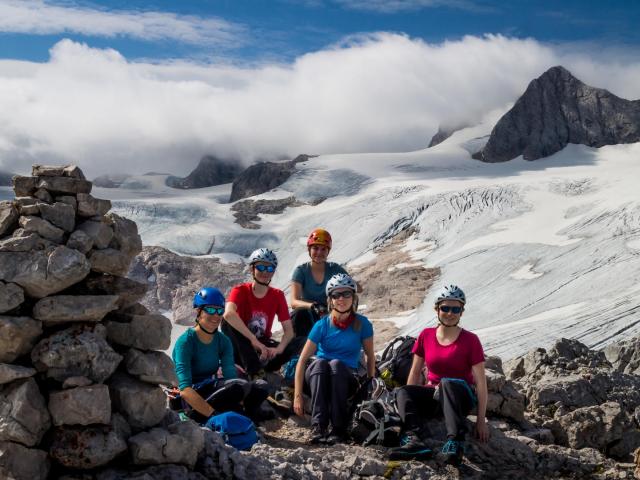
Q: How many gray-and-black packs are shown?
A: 2